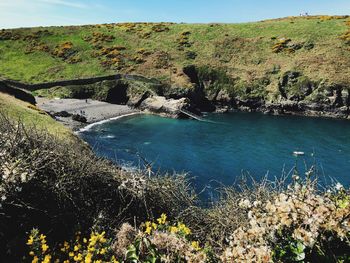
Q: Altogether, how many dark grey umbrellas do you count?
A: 0